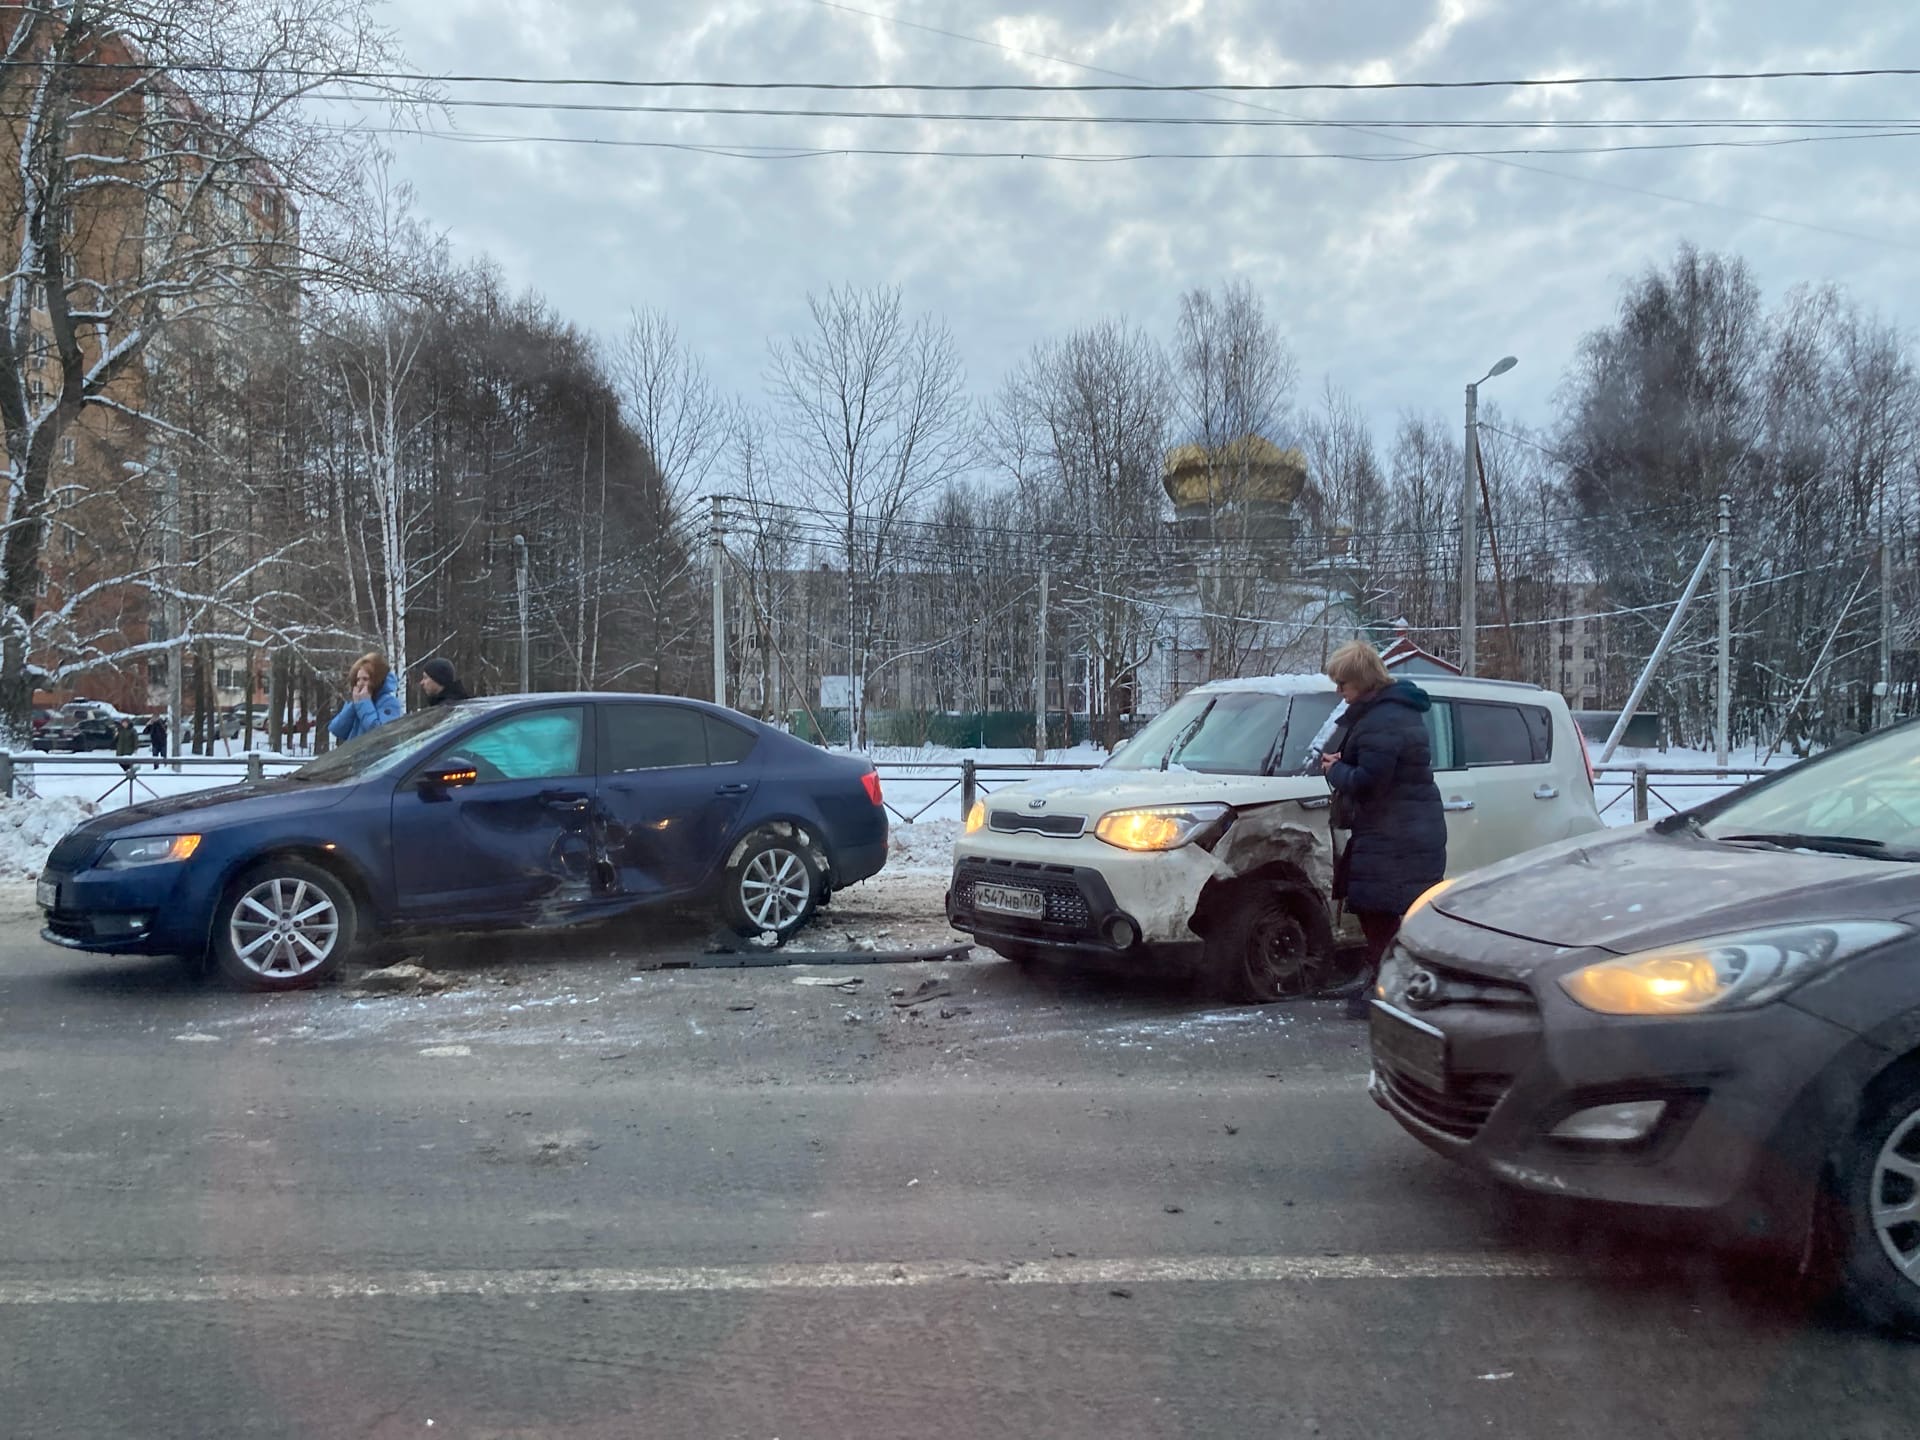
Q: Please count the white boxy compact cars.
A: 1